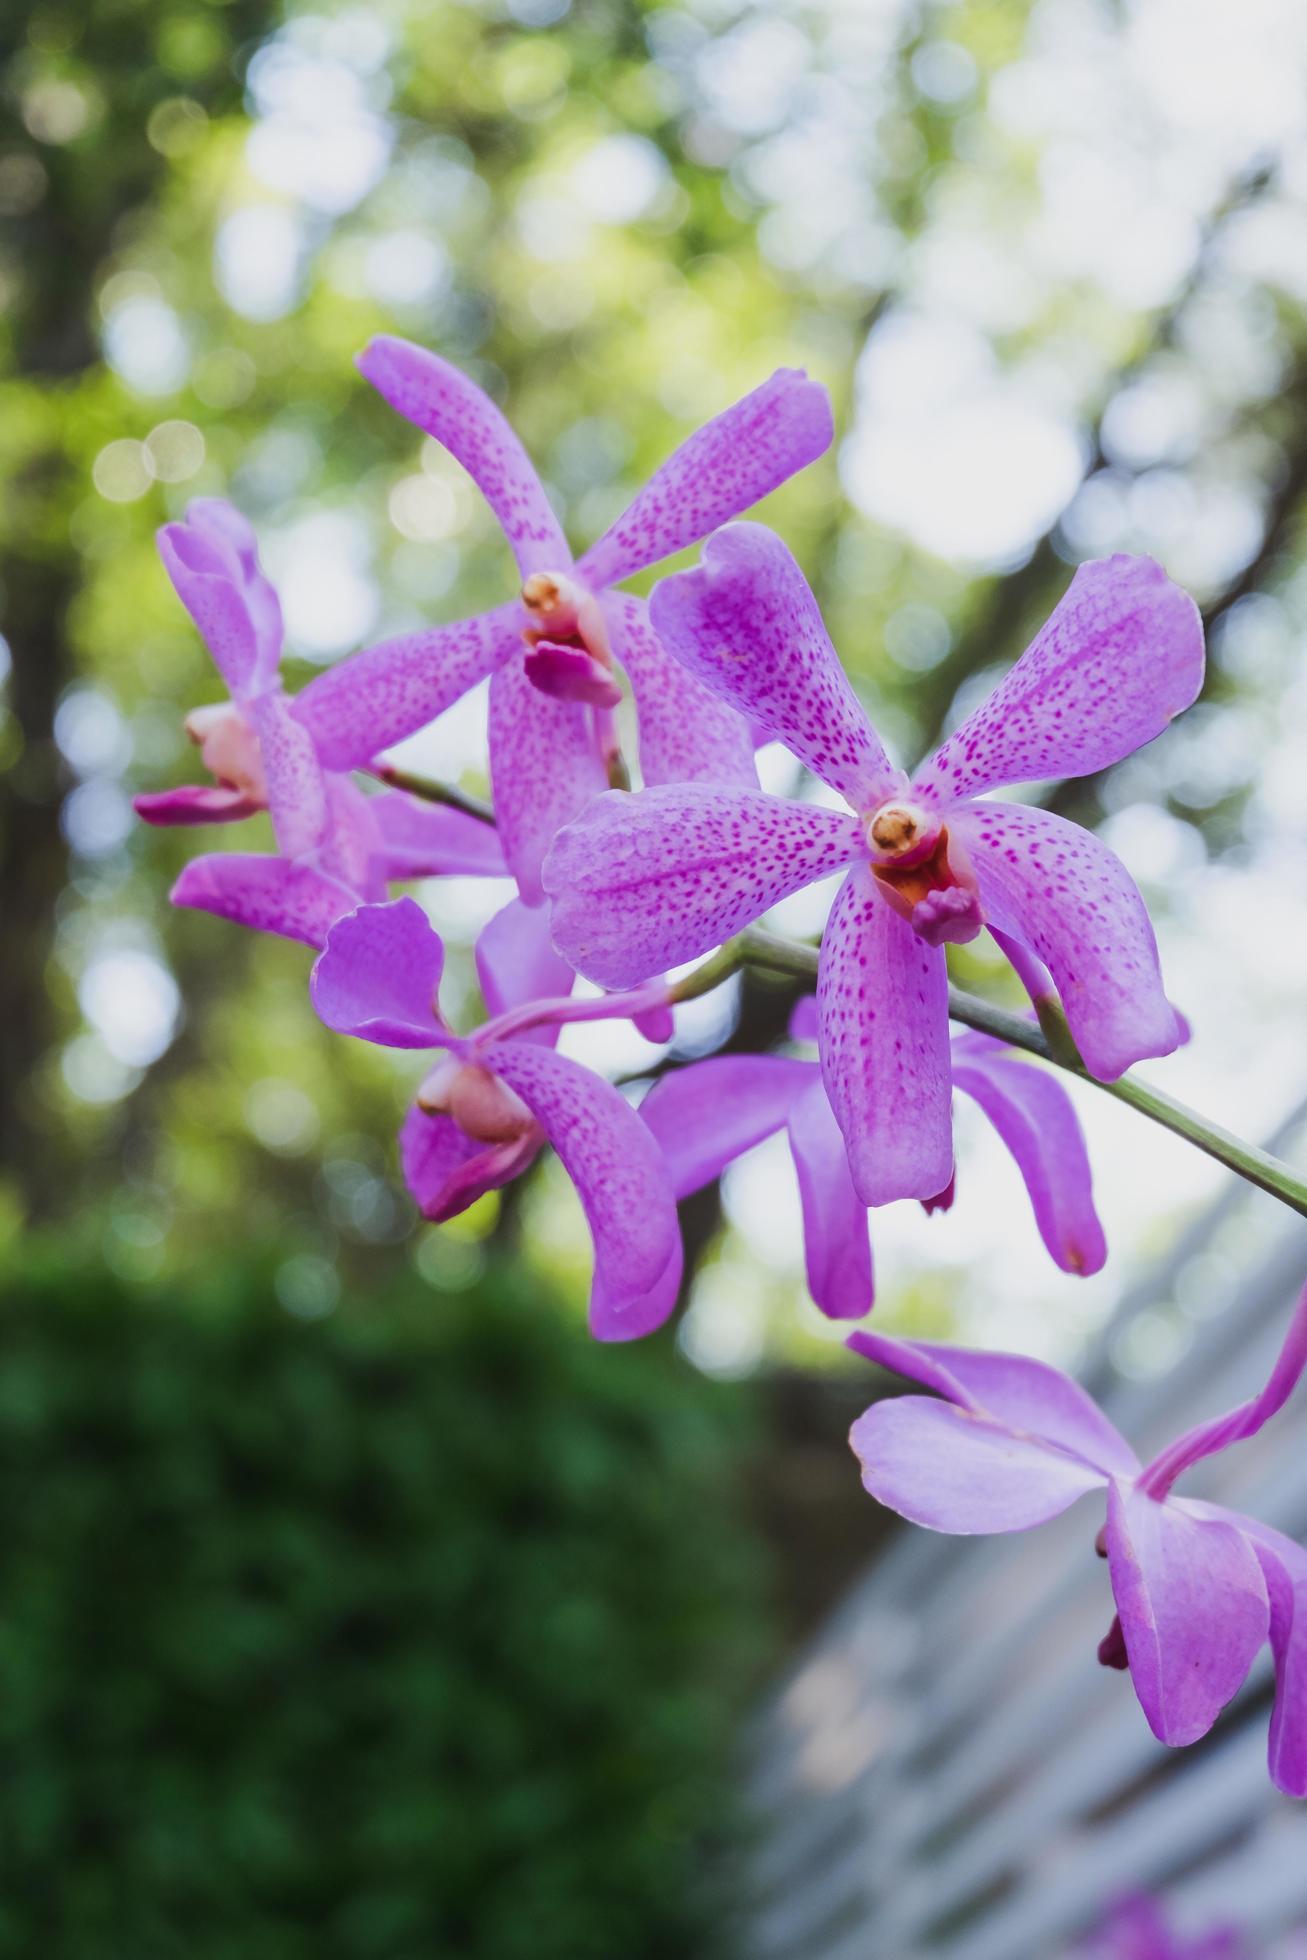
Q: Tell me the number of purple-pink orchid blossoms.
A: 6